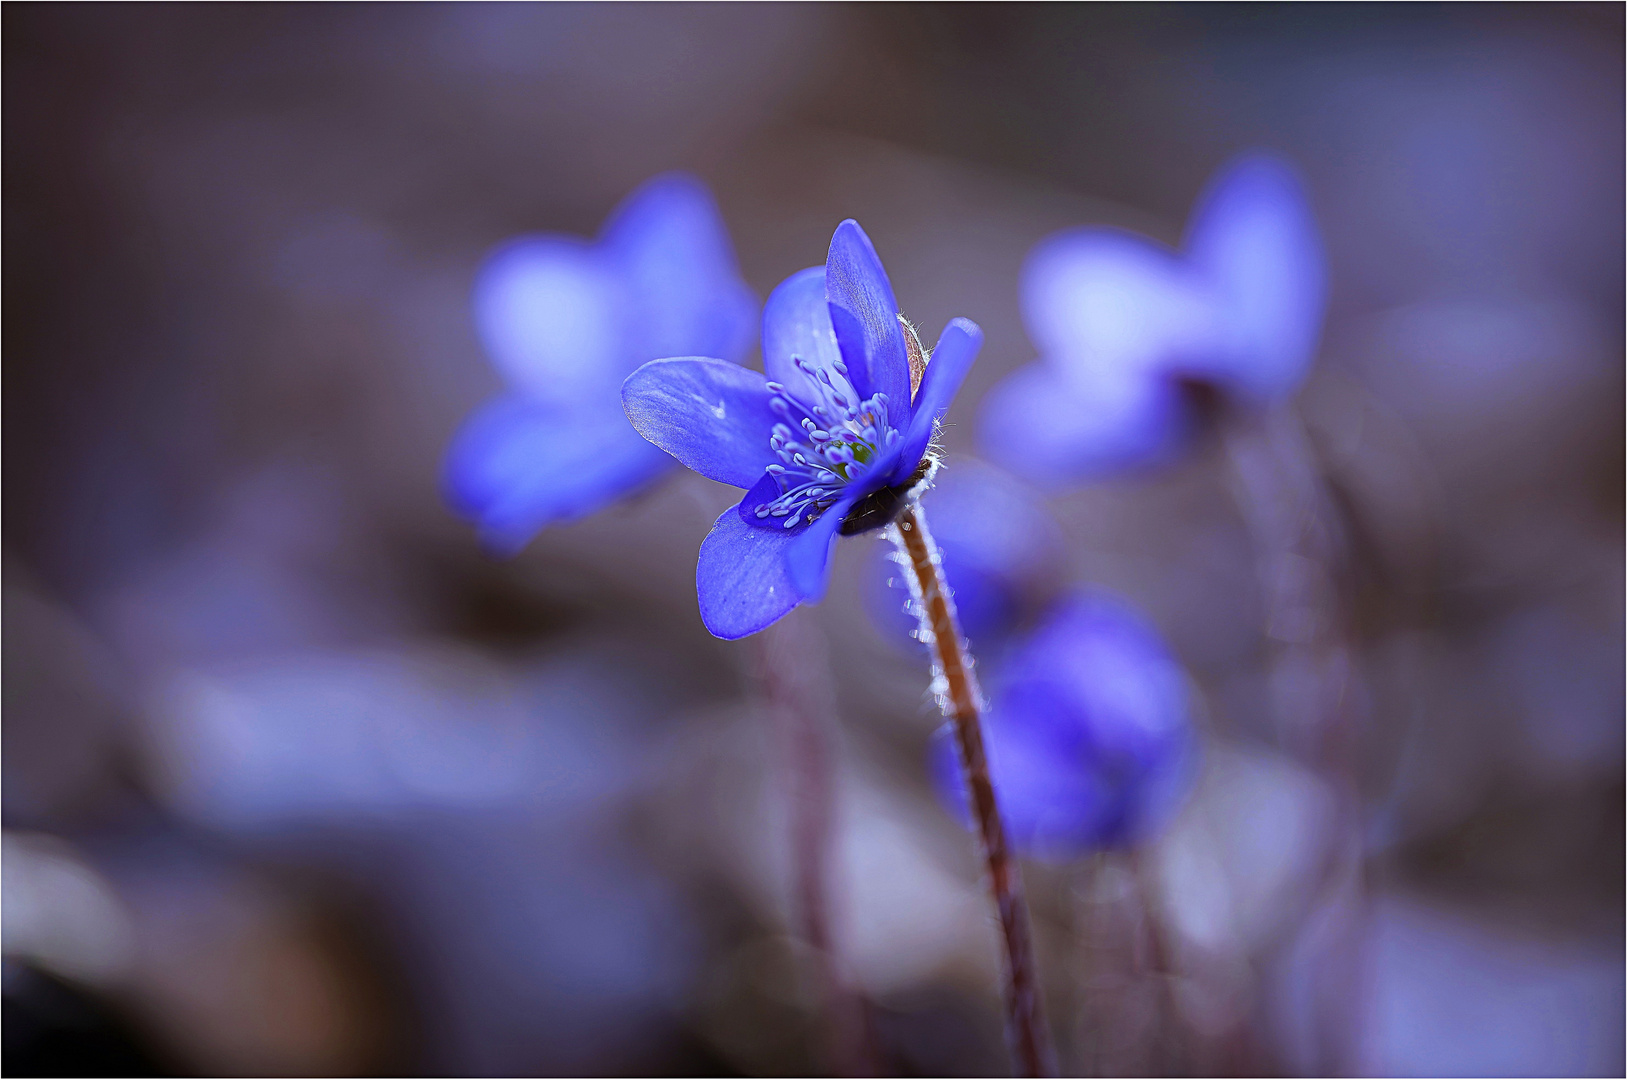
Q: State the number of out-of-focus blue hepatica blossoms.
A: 4